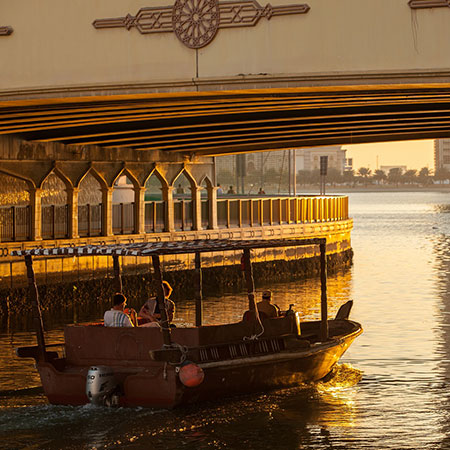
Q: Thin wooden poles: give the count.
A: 6